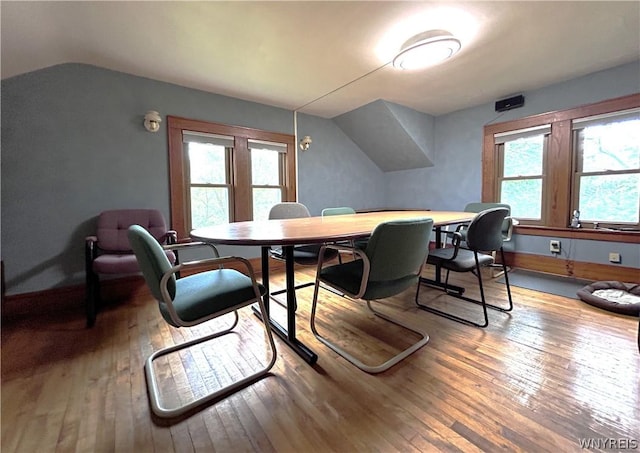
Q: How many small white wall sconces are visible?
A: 2